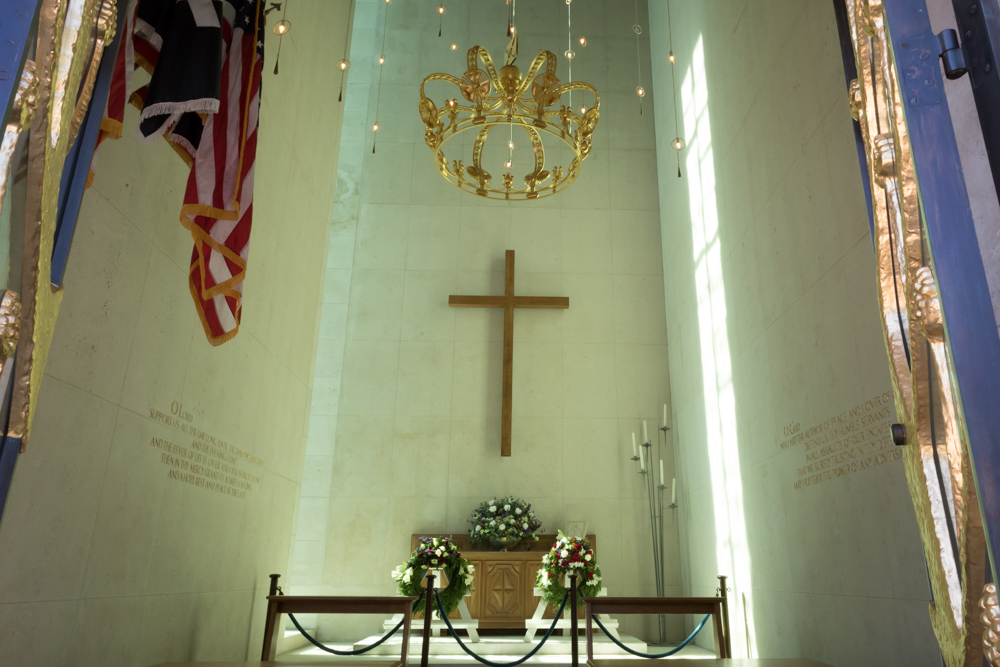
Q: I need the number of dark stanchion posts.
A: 4